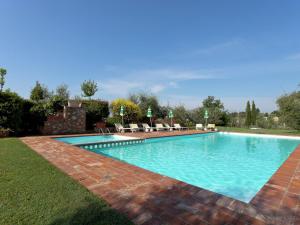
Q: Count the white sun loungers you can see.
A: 8